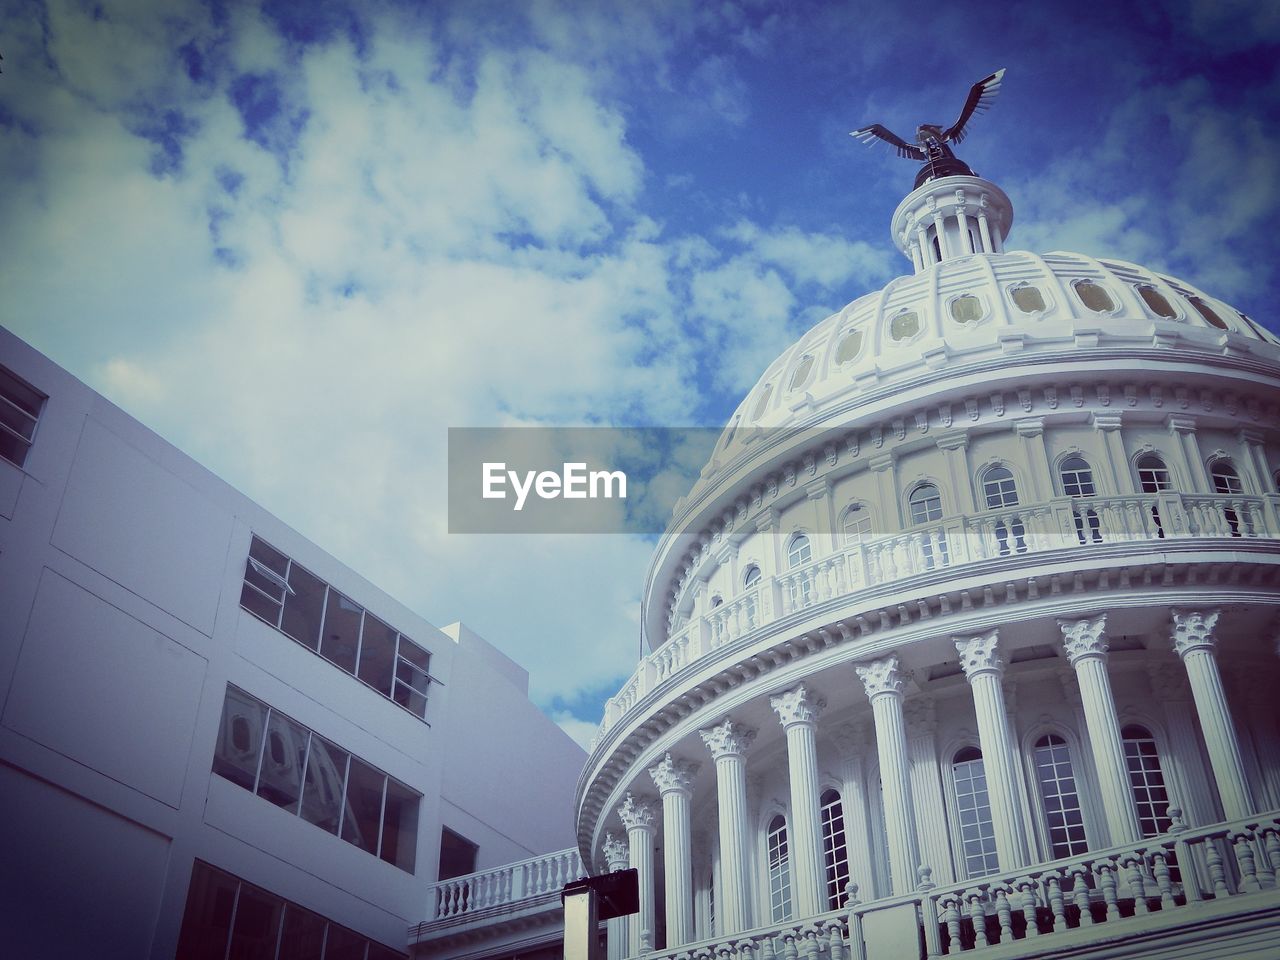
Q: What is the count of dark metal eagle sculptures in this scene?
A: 1